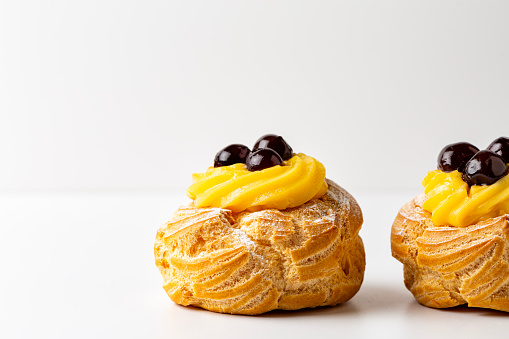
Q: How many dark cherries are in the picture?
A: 6